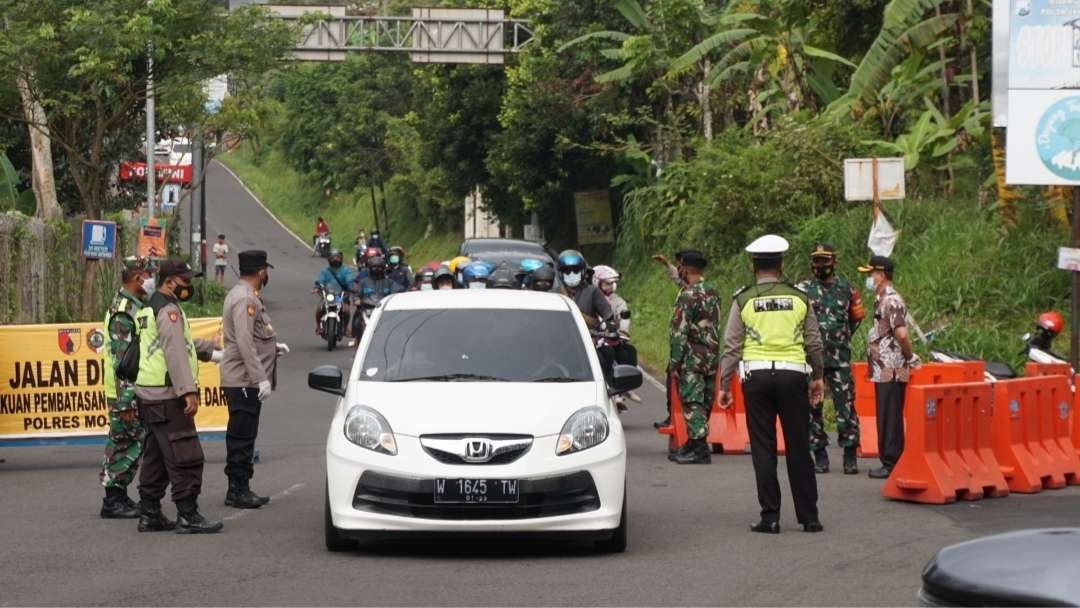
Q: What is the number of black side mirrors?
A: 2